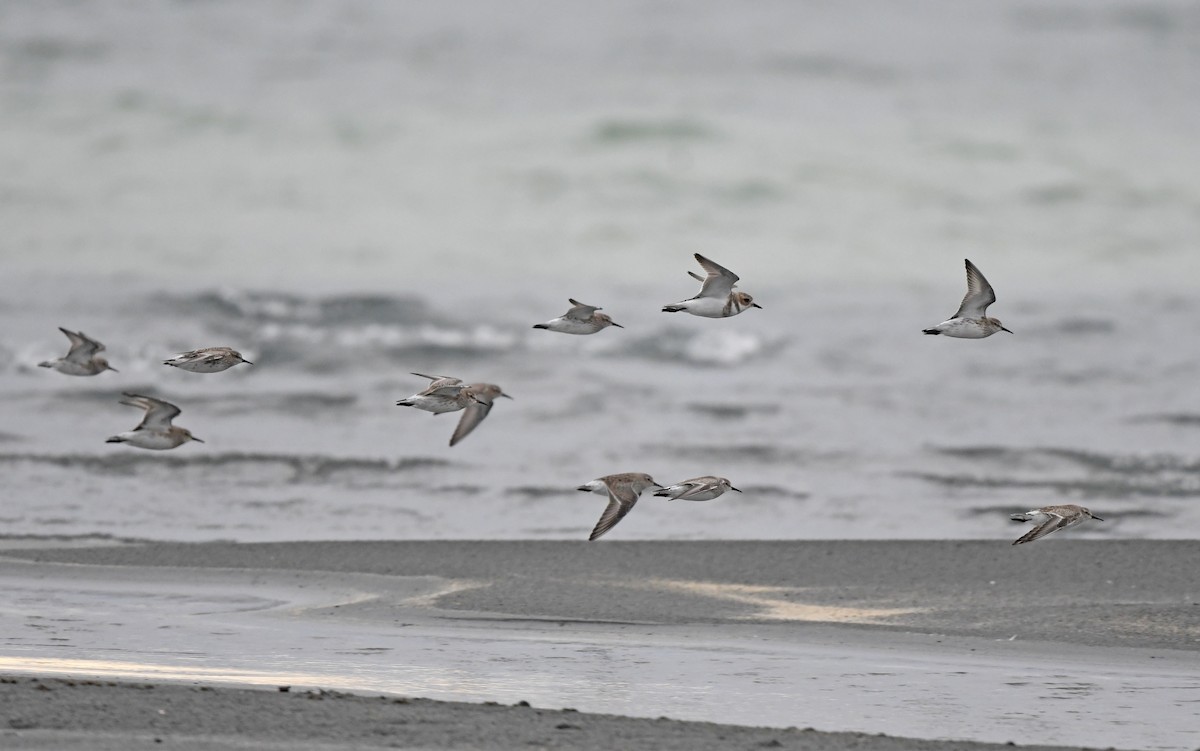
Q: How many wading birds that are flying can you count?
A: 11